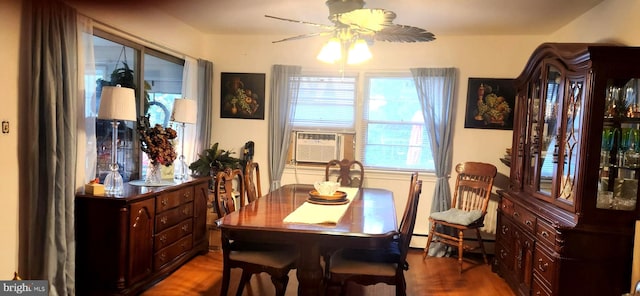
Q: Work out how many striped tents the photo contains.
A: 0